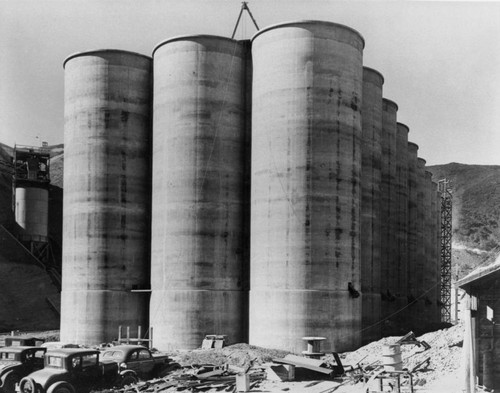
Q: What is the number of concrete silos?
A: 11